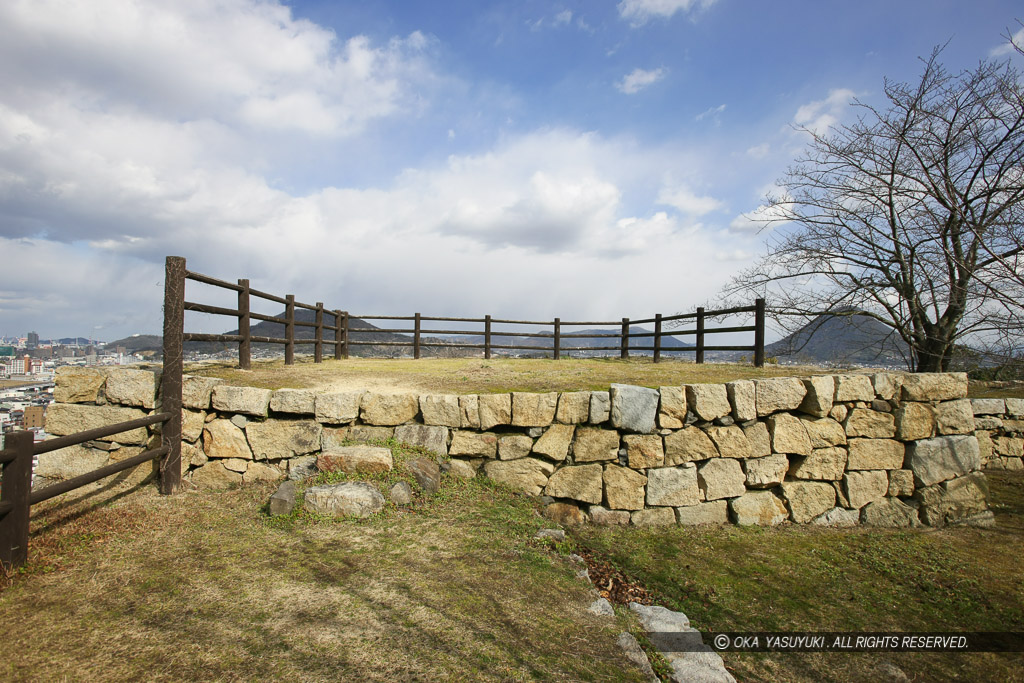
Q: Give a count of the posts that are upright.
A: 14